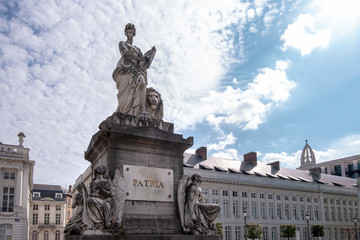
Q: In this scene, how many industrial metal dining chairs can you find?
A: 0